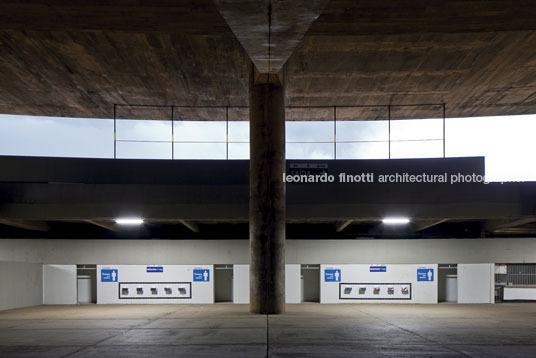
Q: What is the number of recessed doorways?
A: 4